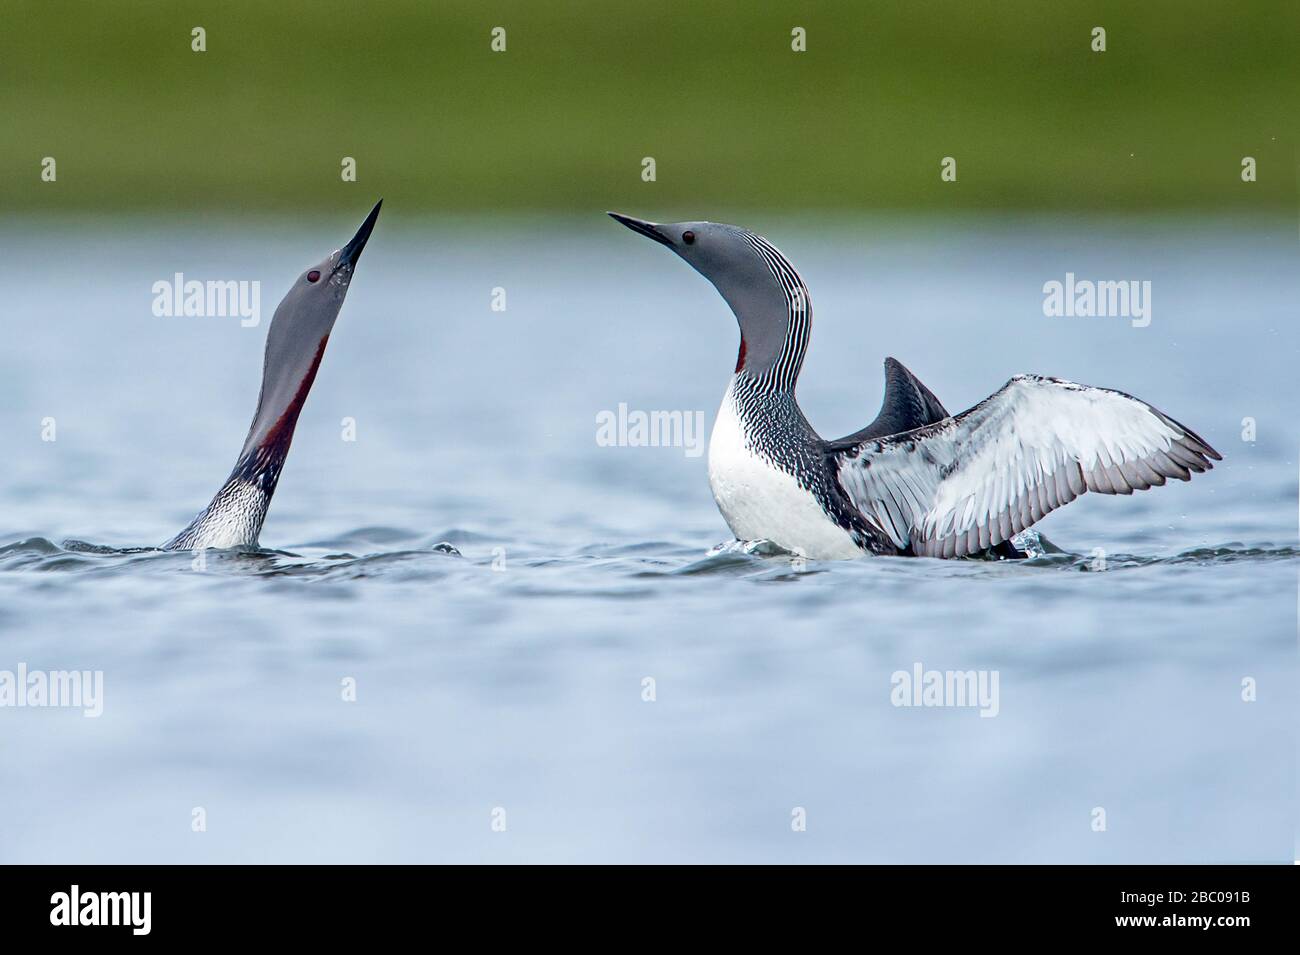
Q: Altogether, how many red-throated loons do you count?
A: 2